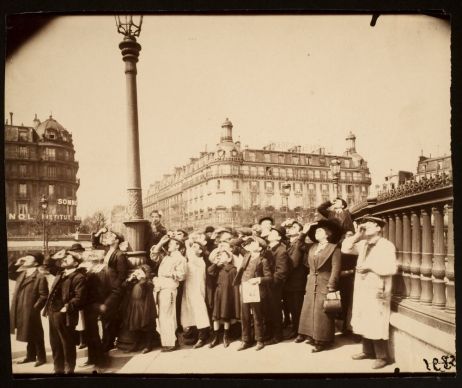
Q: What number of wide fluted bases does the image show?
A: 1